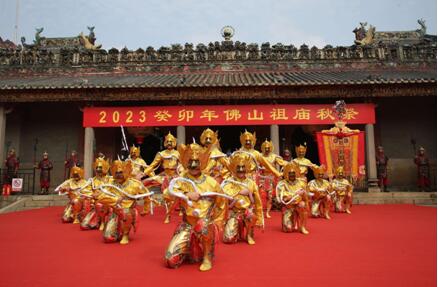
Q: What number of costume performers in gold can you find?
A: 14